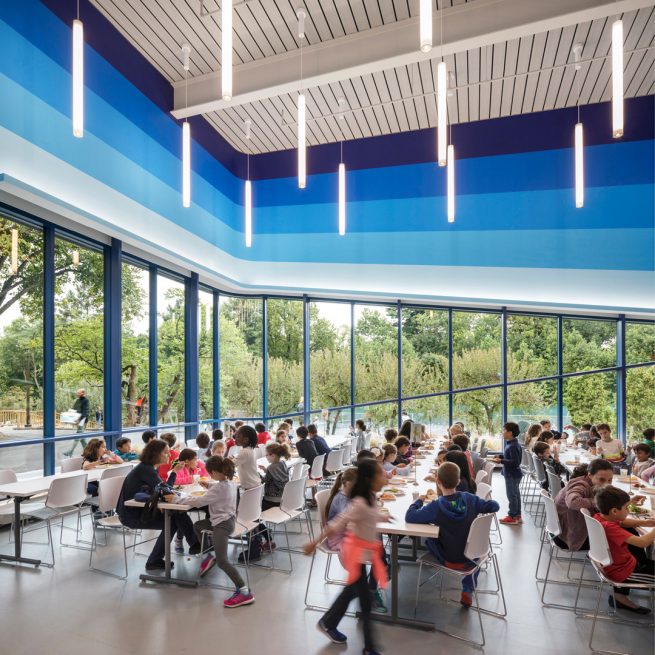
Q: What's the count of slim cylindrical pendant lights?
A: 11